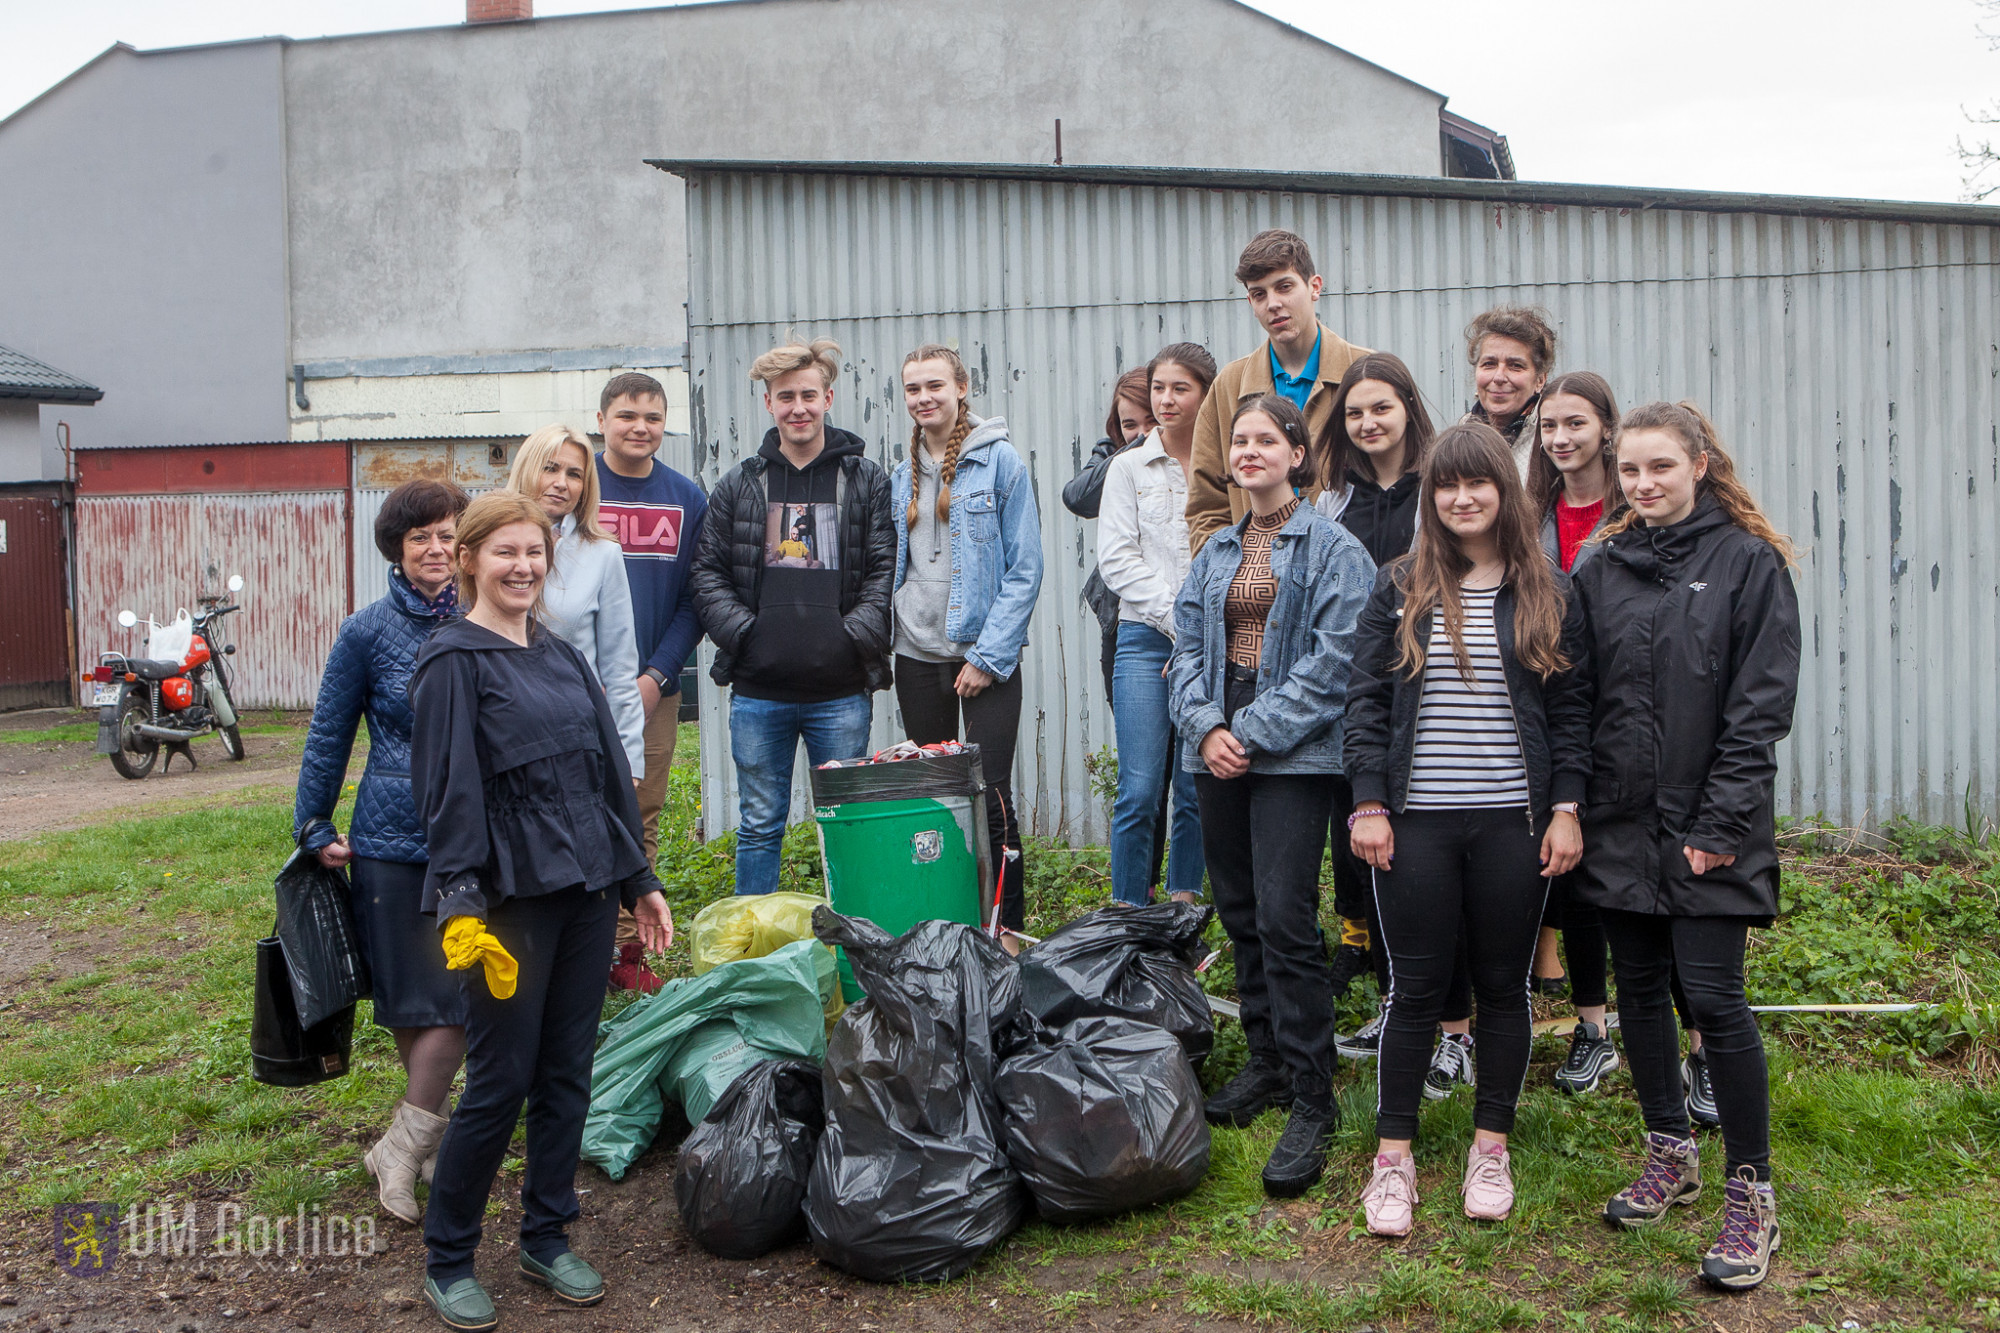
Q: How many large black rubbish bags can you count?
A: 4